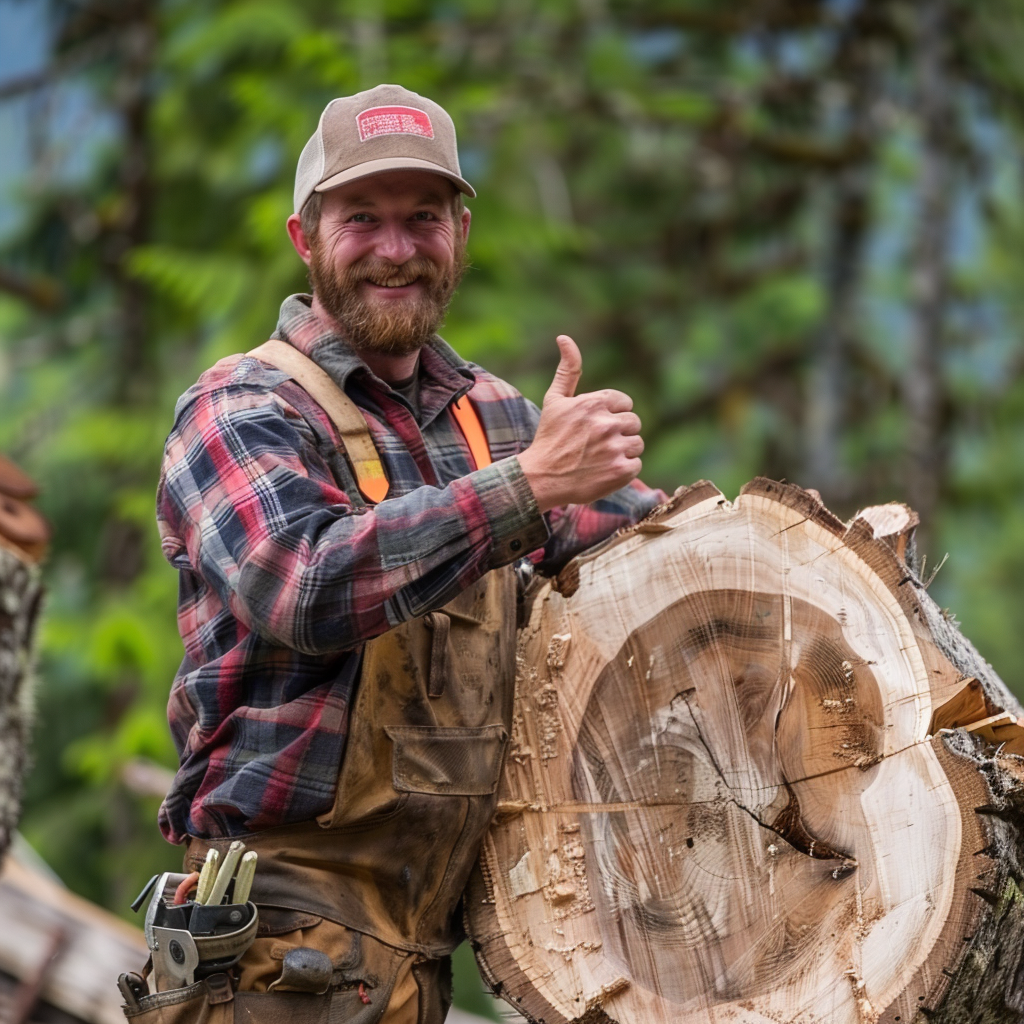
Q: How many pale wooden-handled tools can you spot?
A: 3